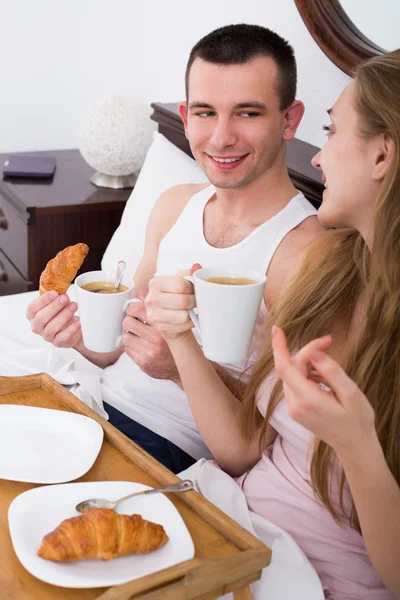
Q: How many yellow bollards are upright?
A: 0